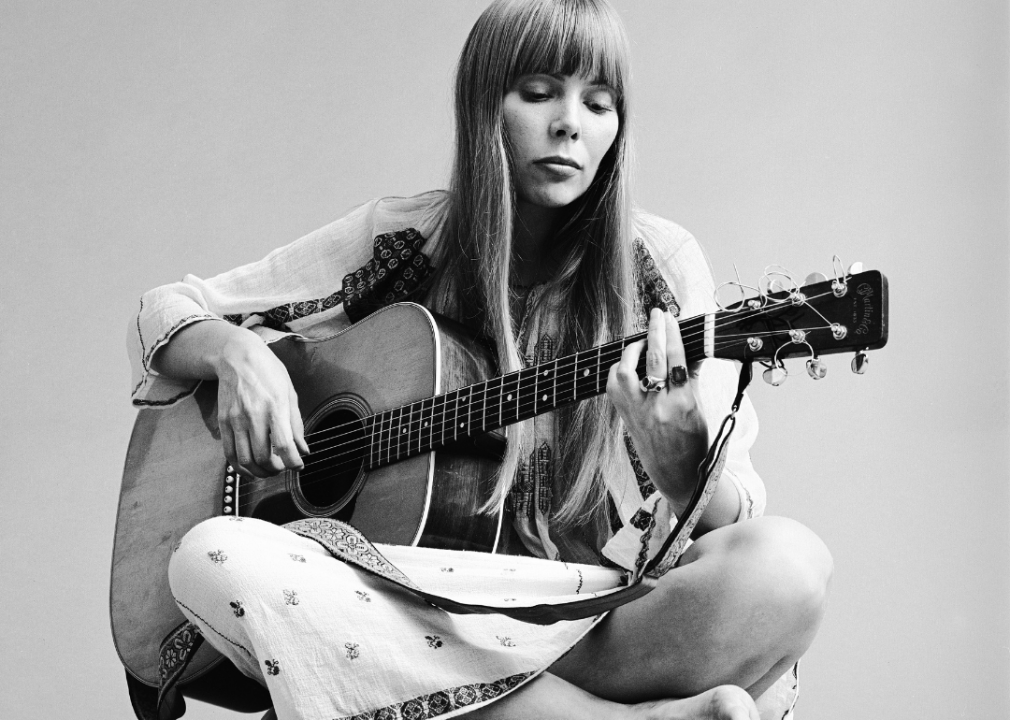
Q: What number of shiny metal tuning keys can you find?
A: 6